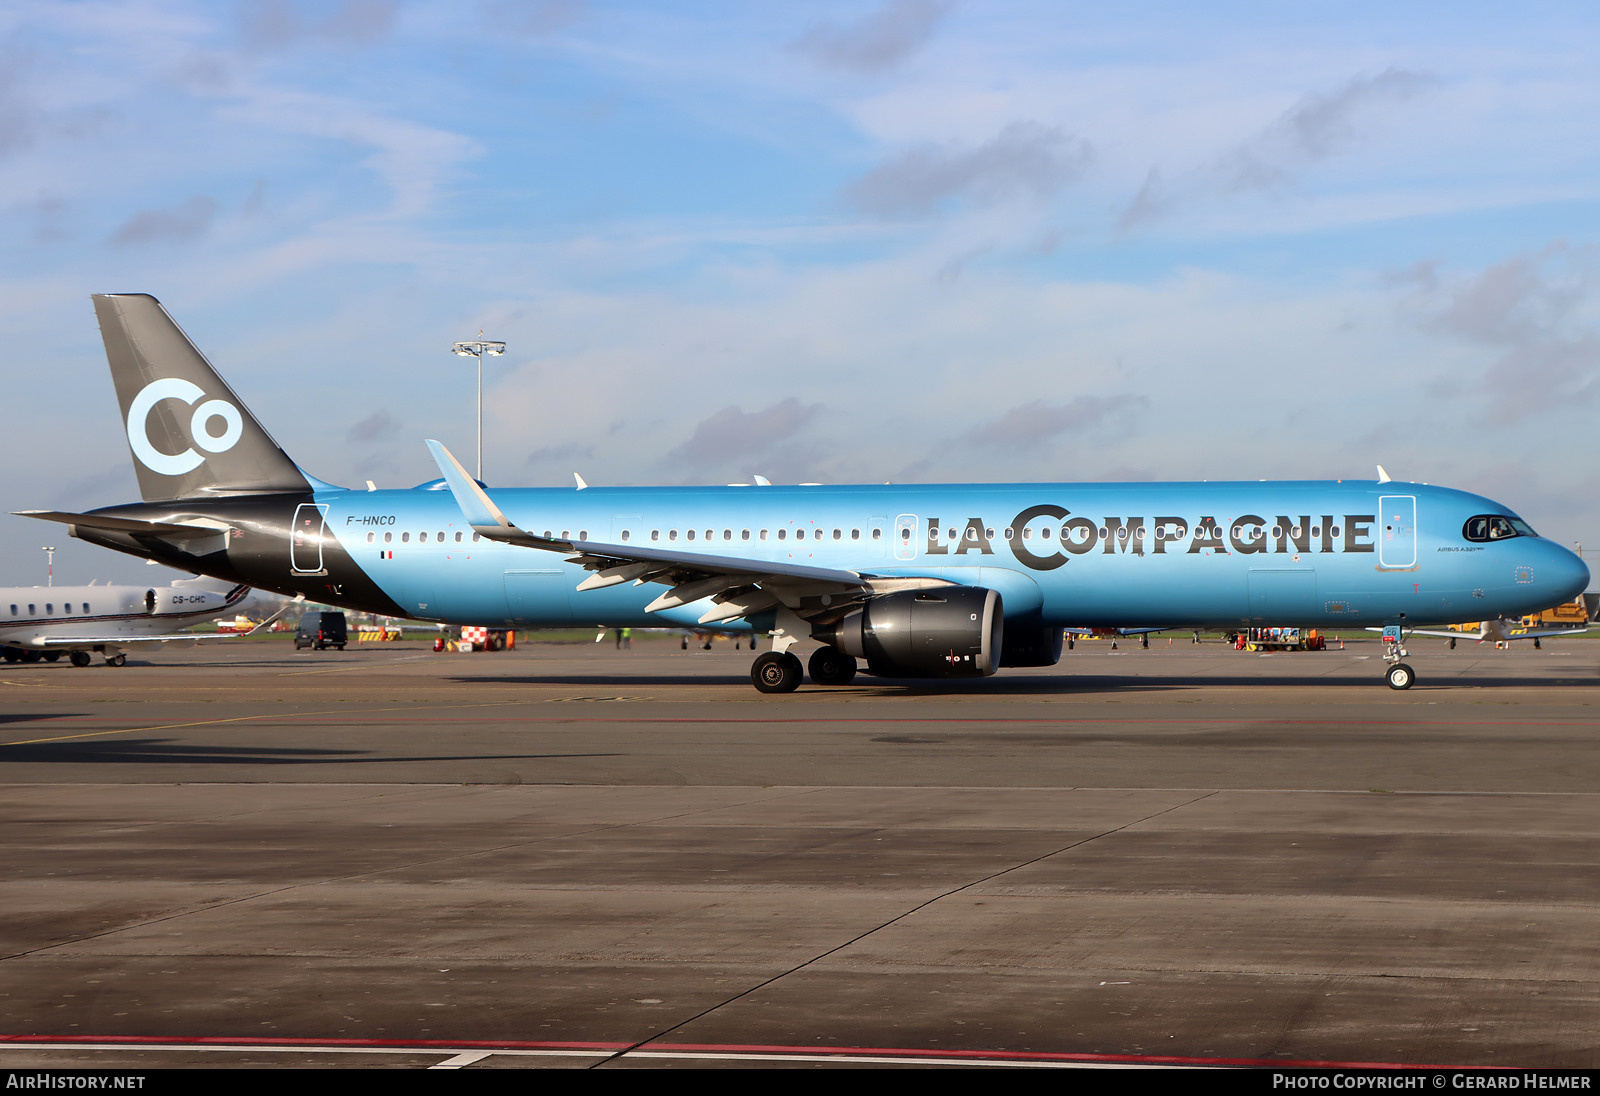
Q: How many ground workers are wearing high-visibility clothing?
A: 1